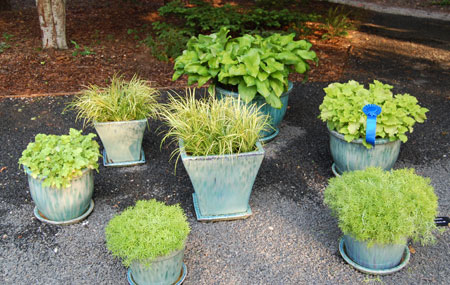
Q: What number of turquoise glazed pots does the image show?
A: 7